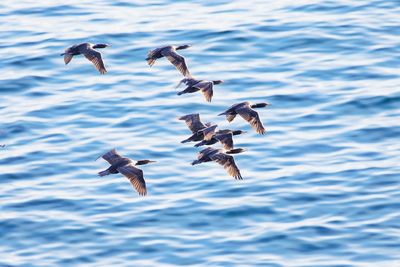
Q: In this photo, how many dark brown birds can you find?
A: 8